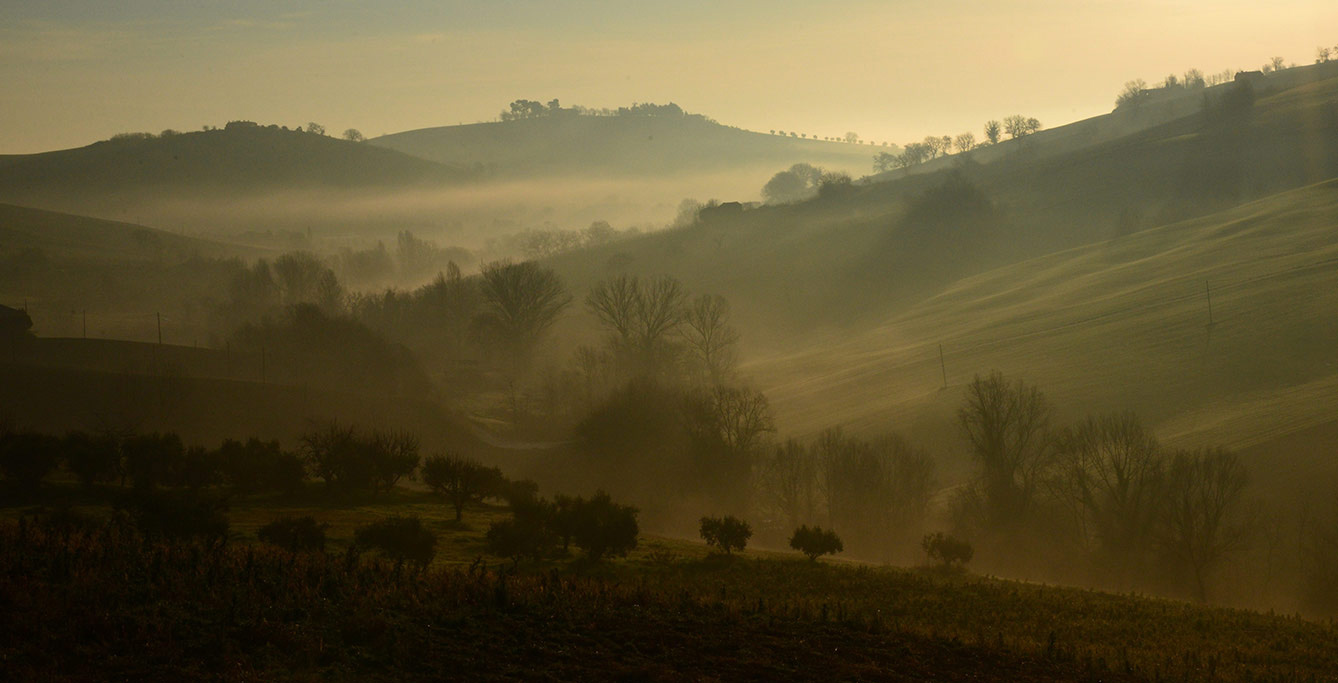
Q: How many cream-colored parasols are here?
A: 0